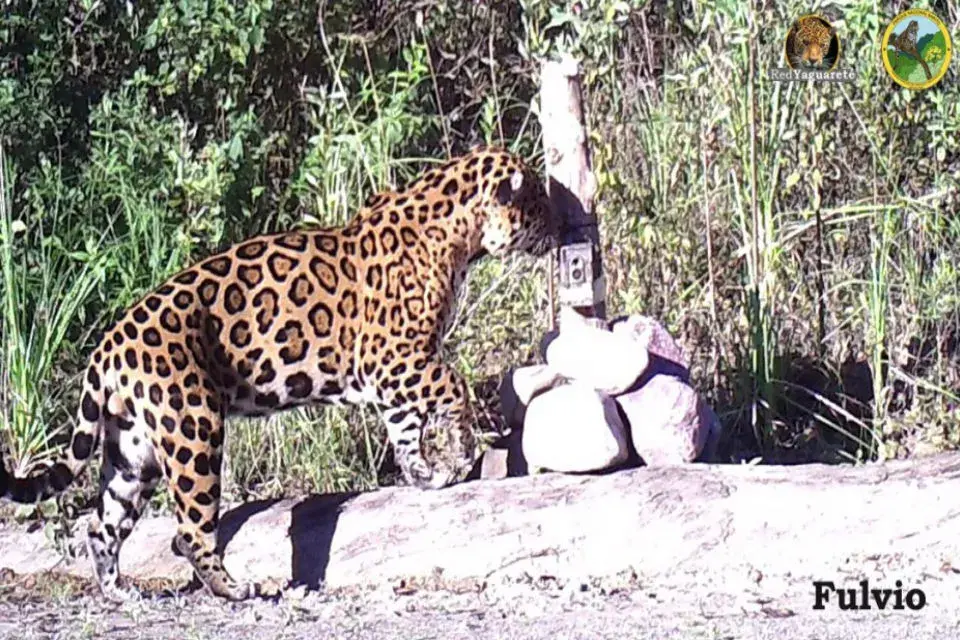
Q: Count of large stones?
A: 5